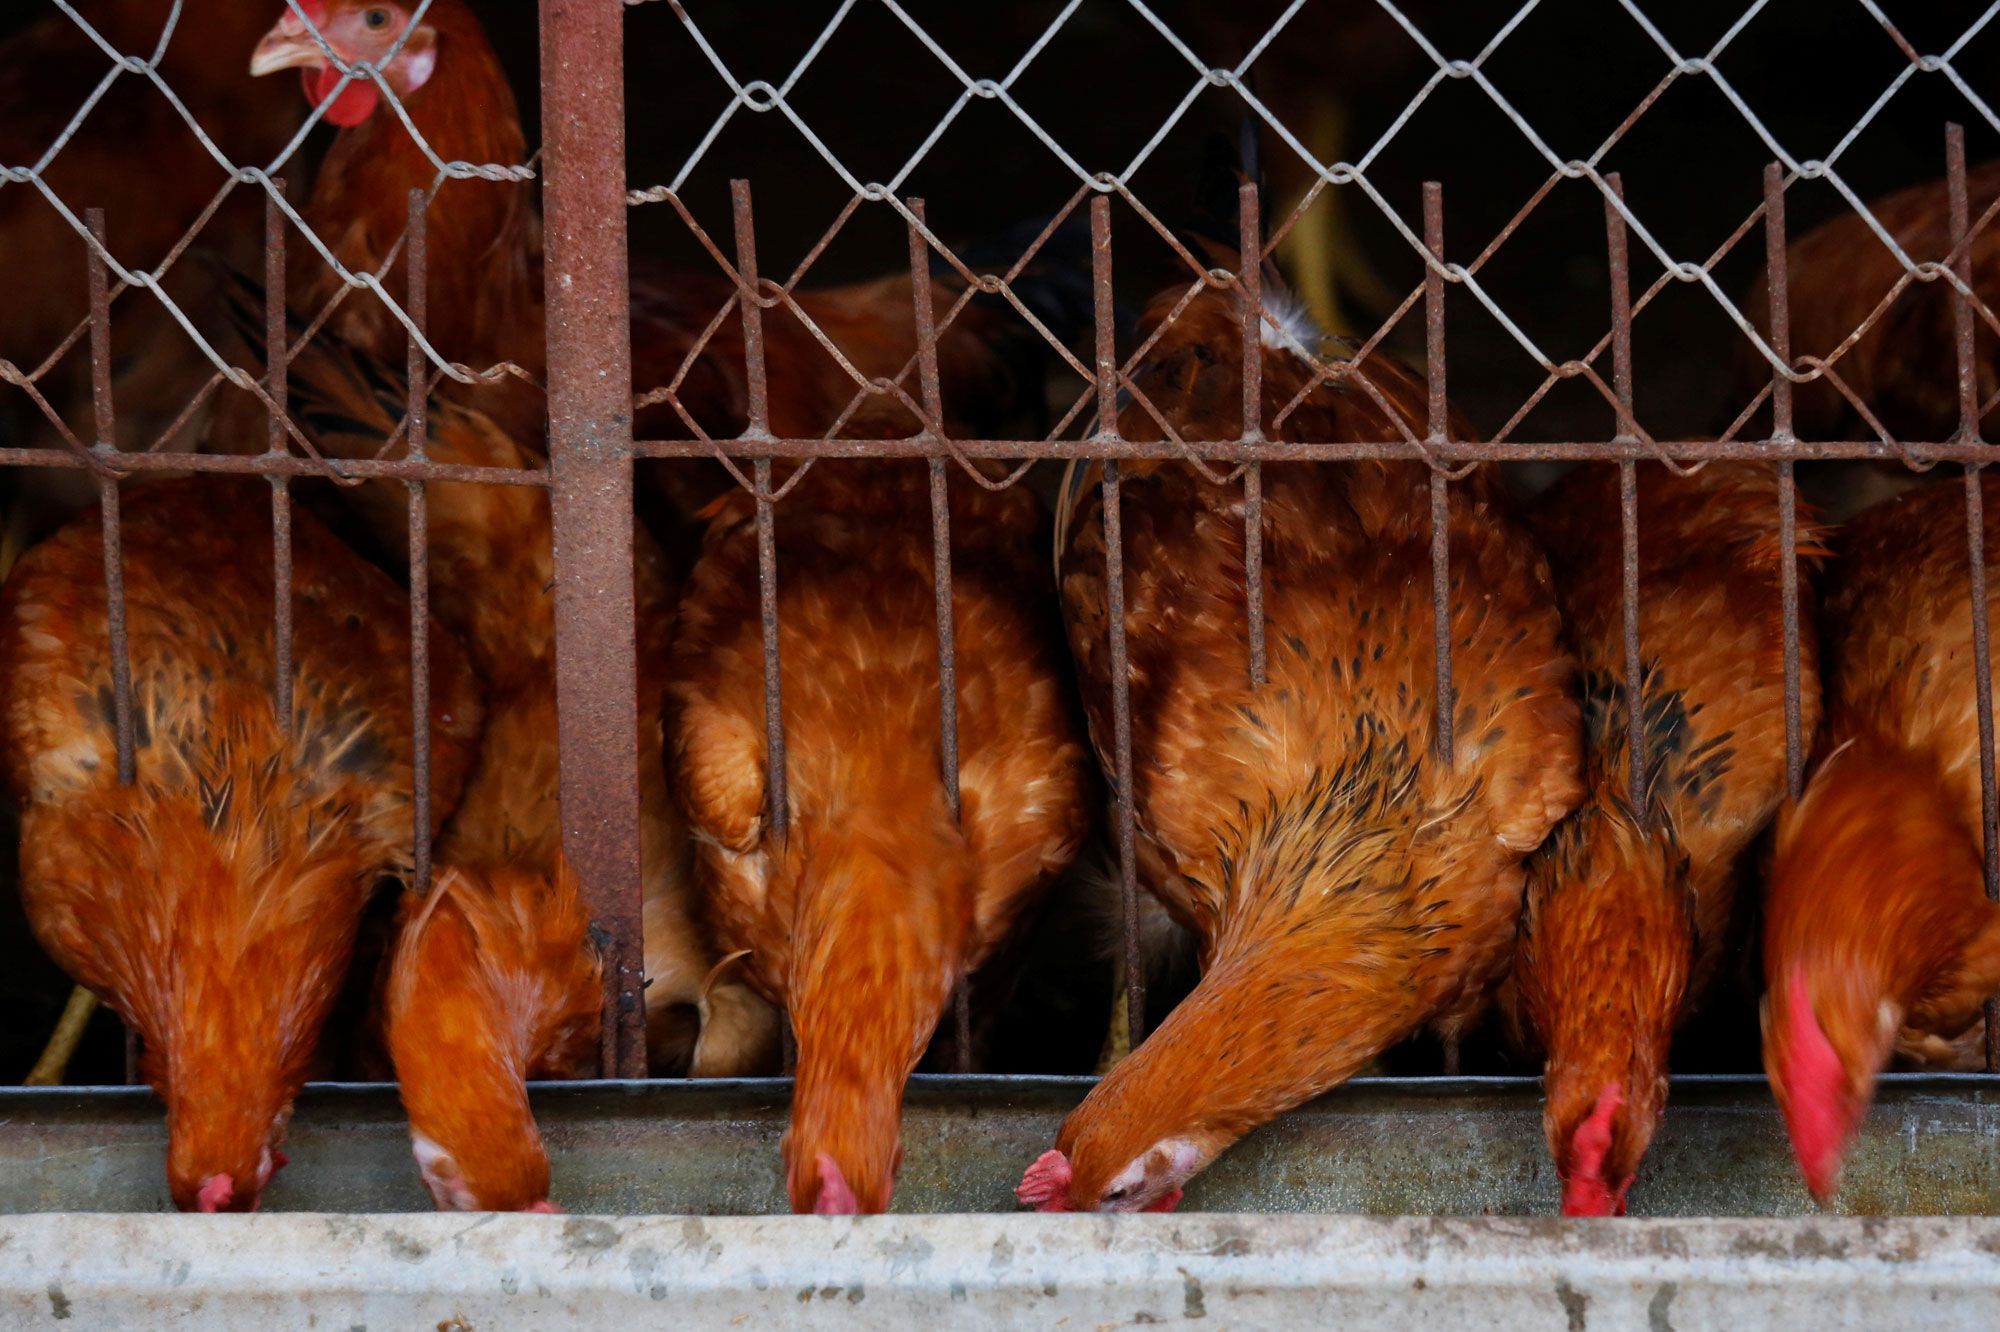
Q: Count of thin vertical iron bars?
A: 11